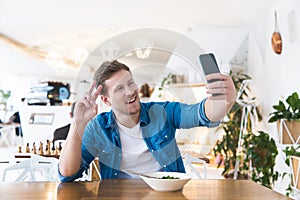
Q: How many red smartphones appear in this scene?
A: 0